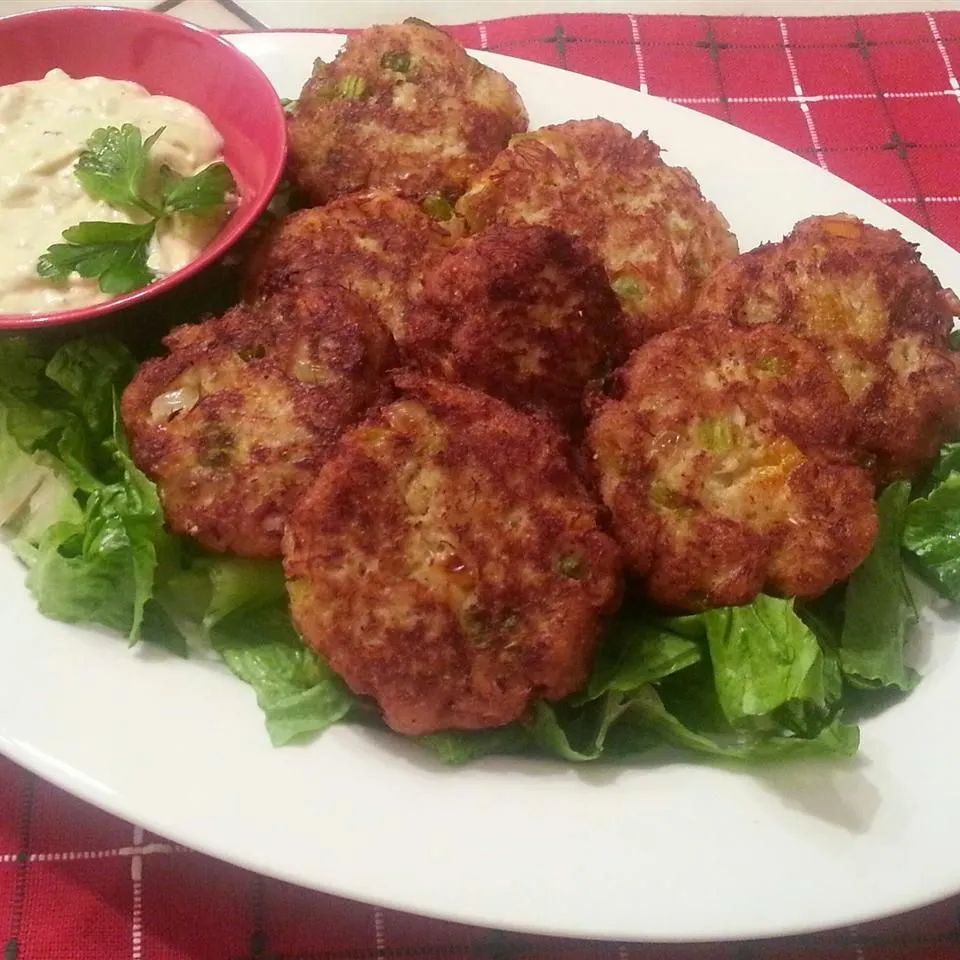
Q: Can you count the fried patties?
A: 8